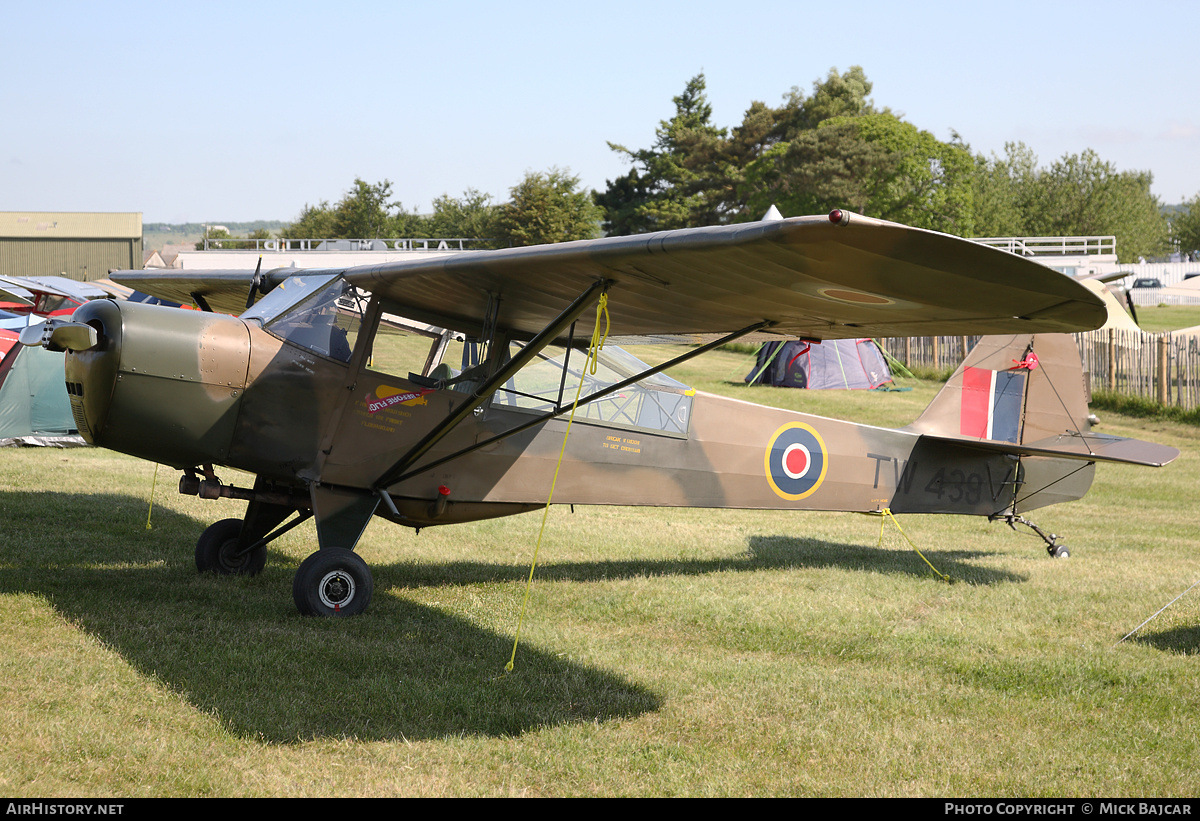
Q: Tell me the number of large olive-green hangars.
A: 1